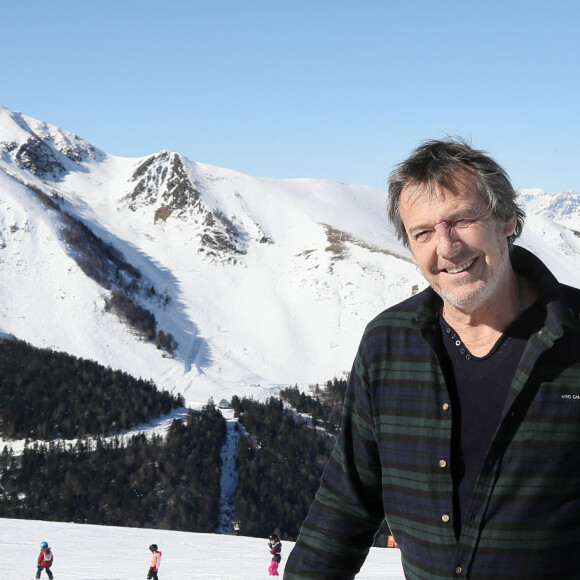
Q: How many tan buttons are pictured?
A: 4